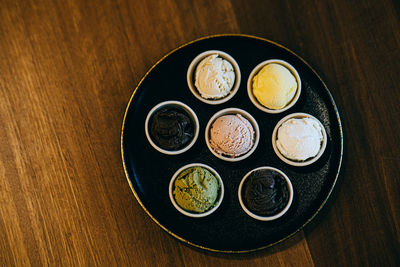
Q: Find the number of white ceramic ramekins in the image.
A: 7